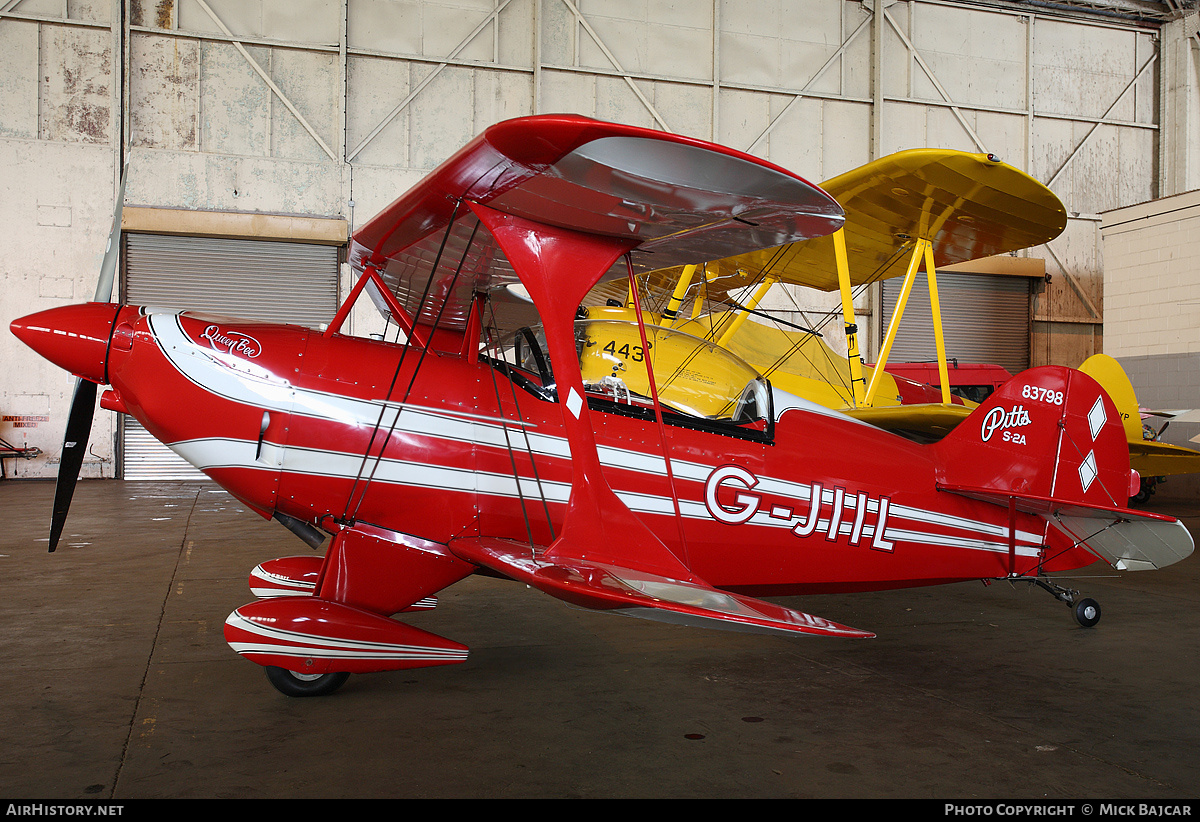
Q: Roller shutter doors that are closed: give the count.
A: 2